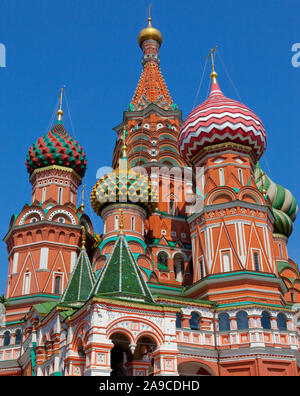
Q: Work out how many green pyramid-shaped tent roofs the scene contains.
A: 2